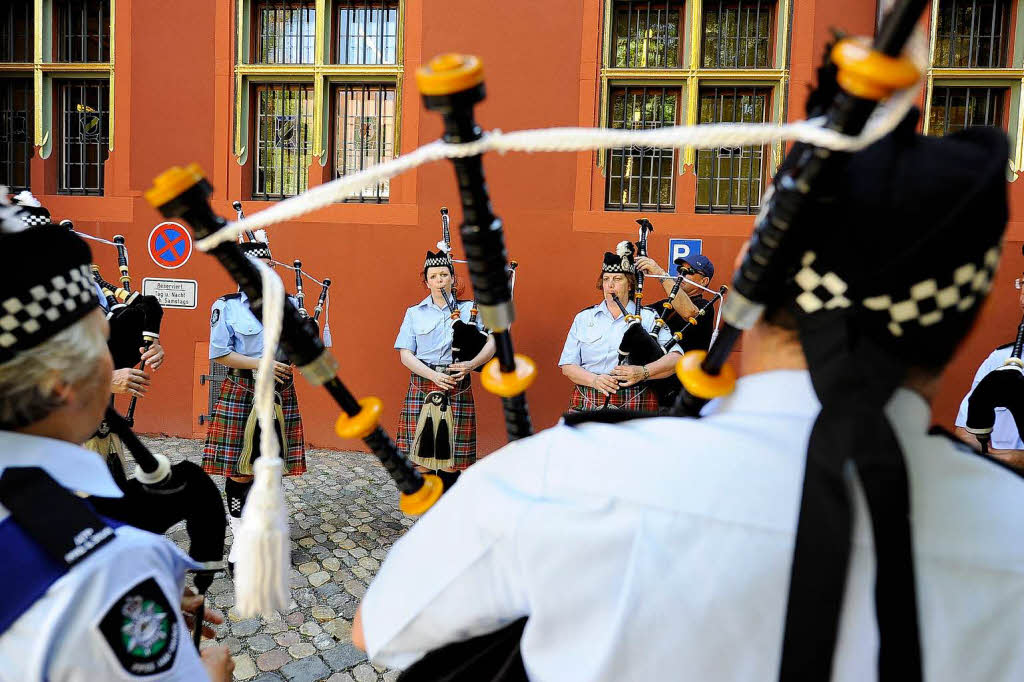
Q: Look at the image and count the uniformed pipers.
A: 7